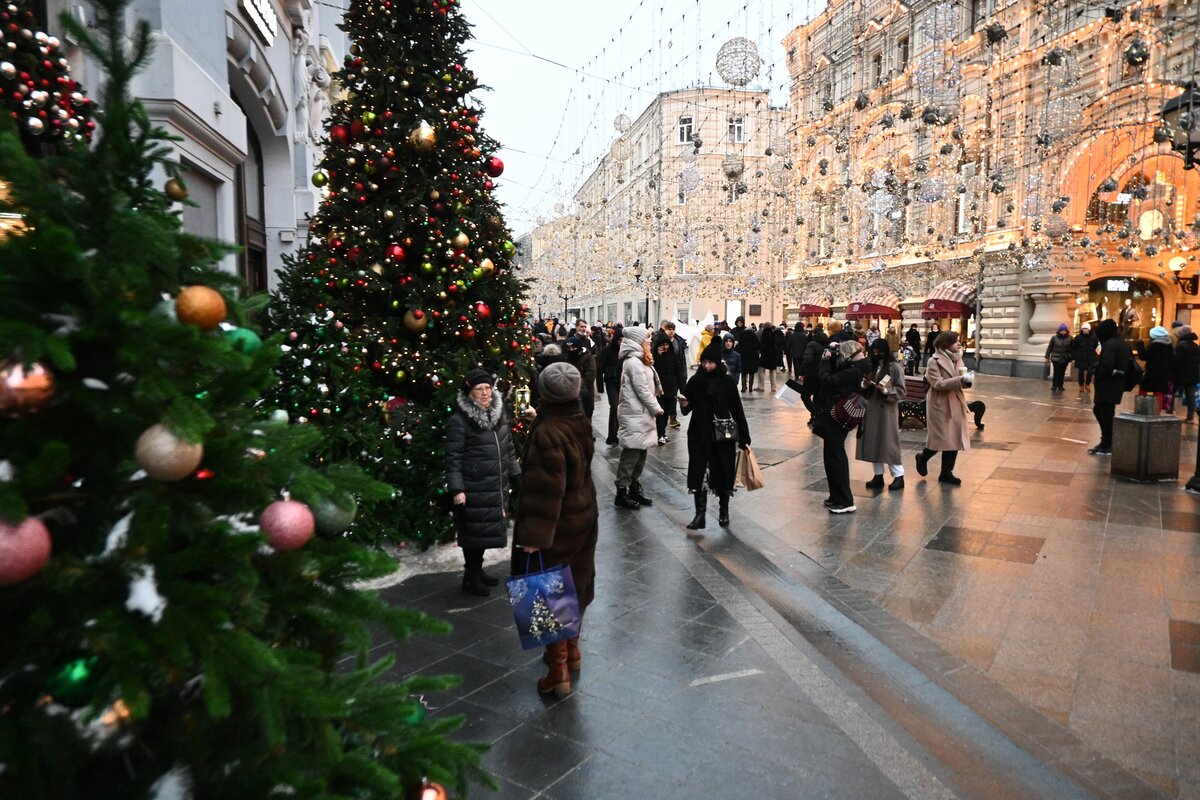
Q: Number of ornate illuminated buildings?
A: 1